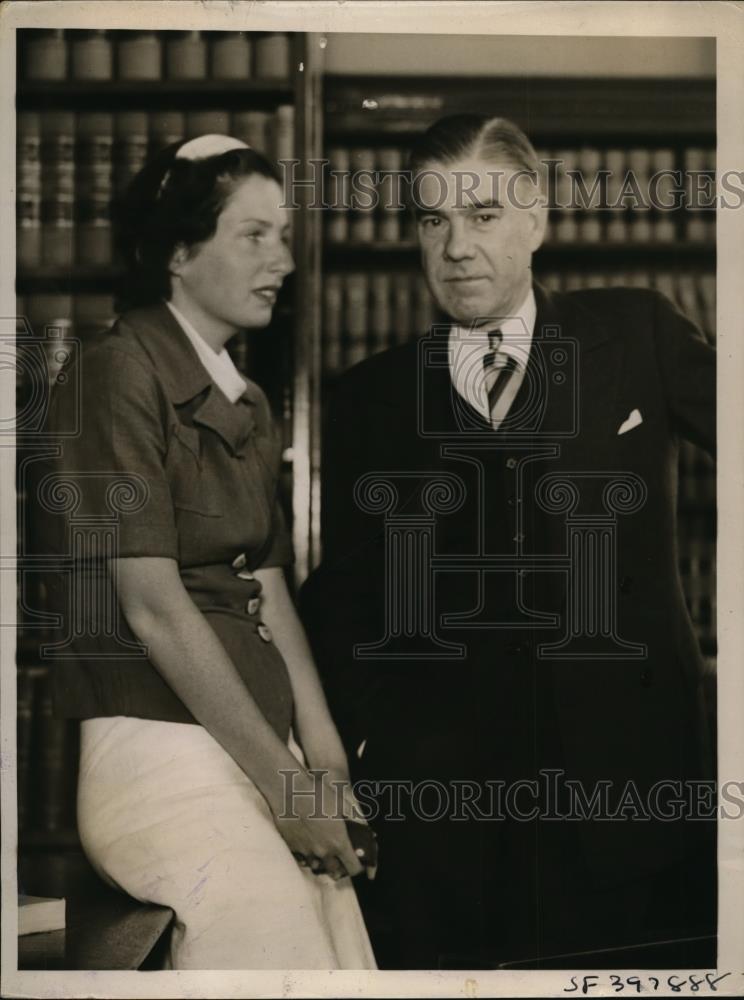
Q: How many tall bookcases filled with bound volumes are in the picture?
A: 2